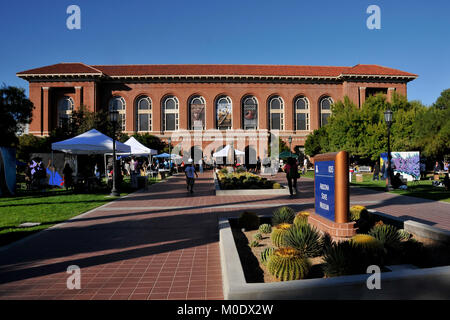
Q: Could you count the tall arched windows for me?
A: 10